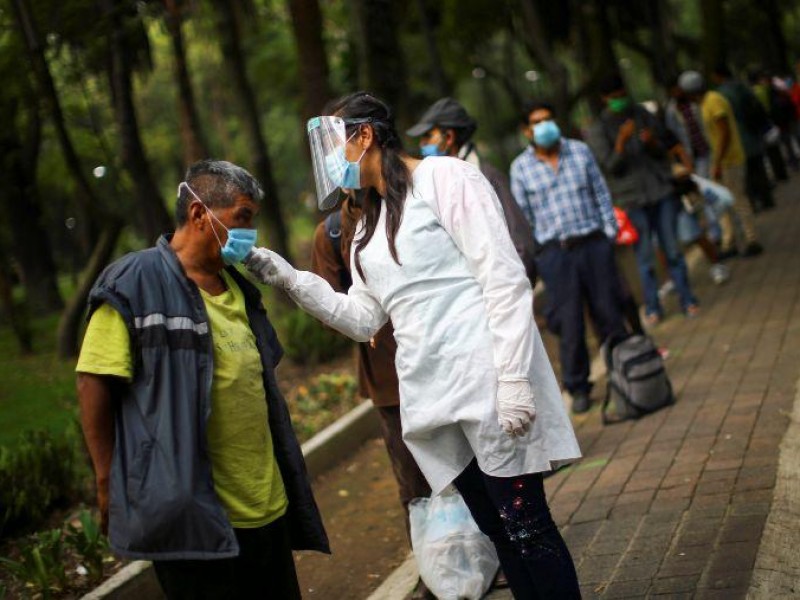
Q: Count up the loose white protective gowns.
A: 1